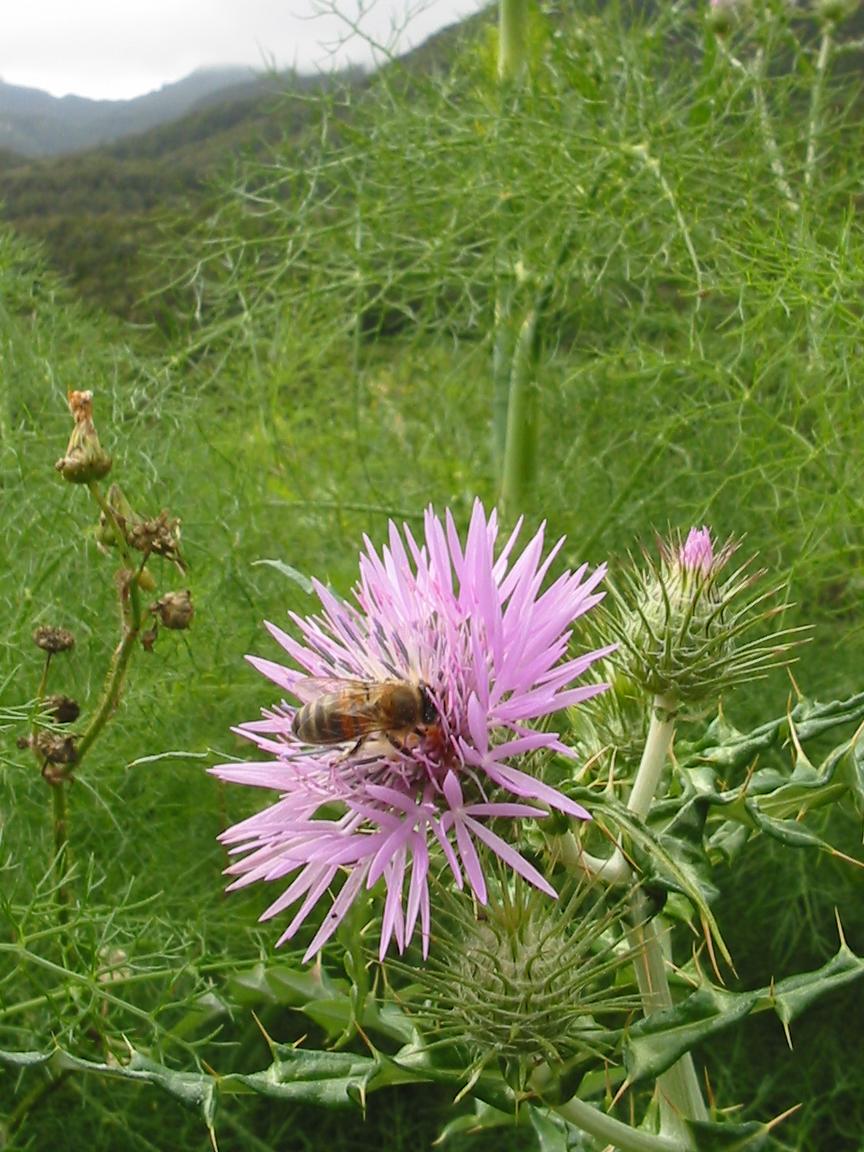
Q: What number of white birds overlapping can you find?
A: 0